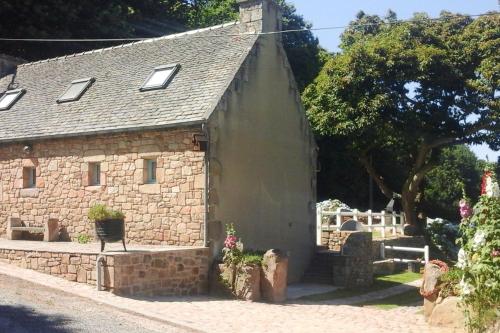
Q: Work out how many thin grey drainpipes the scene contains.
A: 1